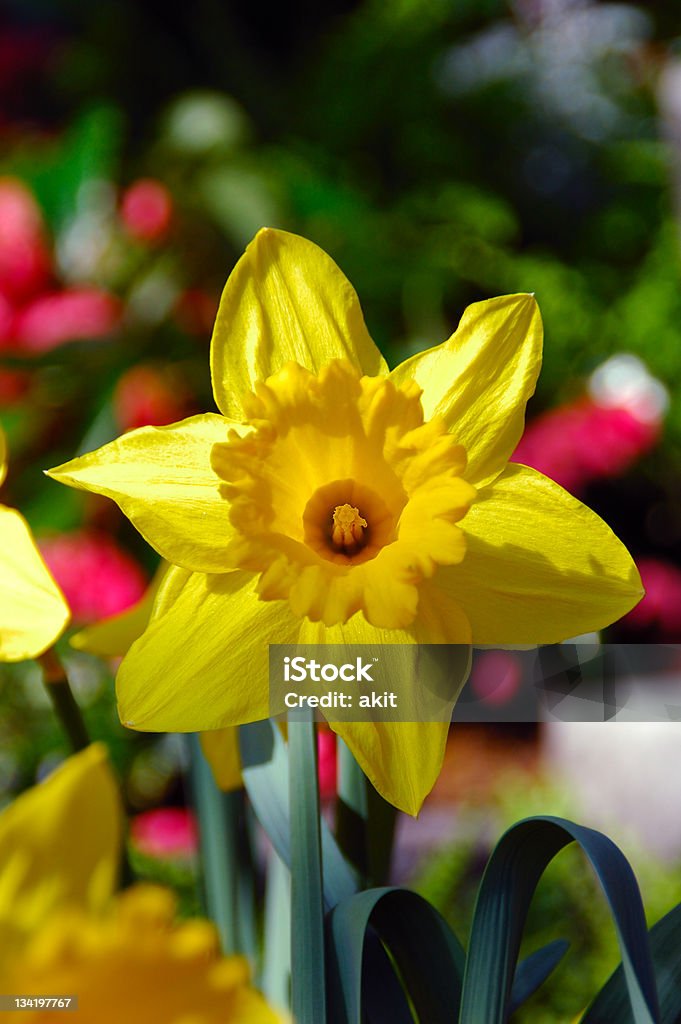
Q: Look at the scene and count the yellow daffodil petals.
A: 6